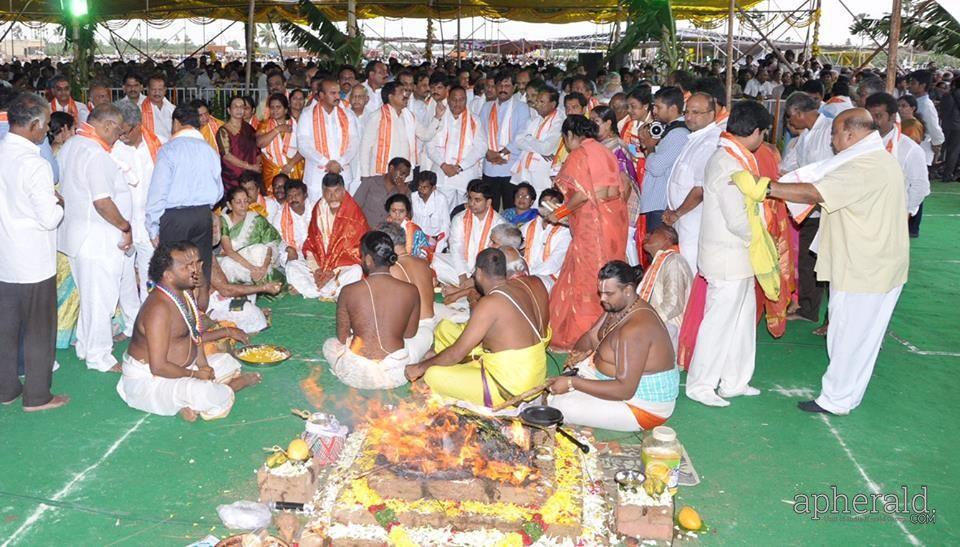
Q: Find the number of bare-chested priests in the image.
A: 6